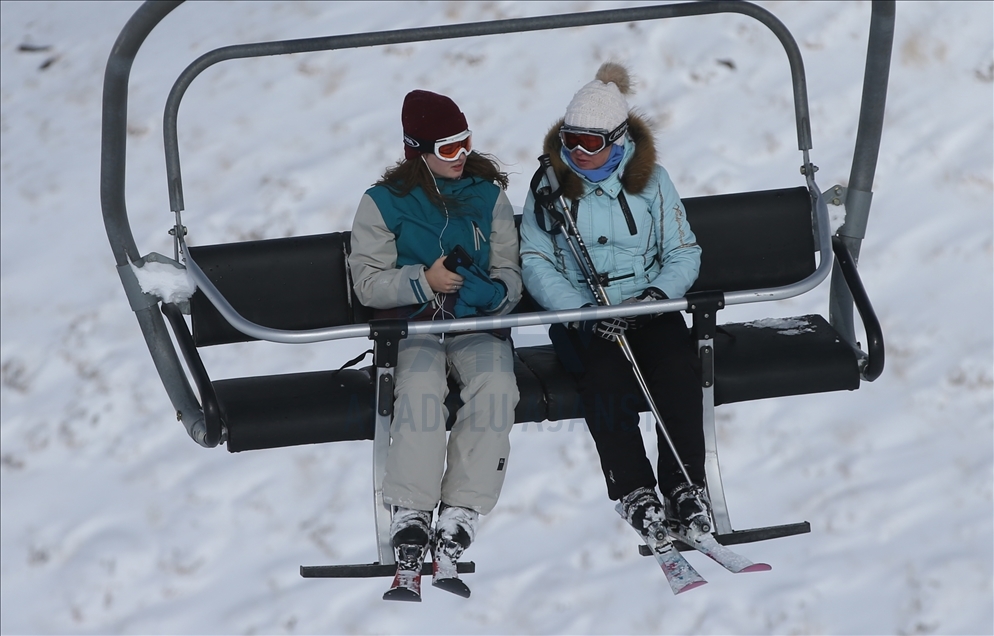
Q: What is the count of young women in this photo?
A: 2